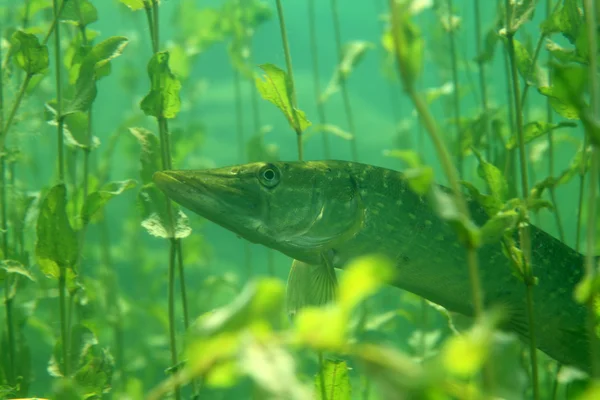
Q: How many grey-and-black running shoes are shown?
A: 0